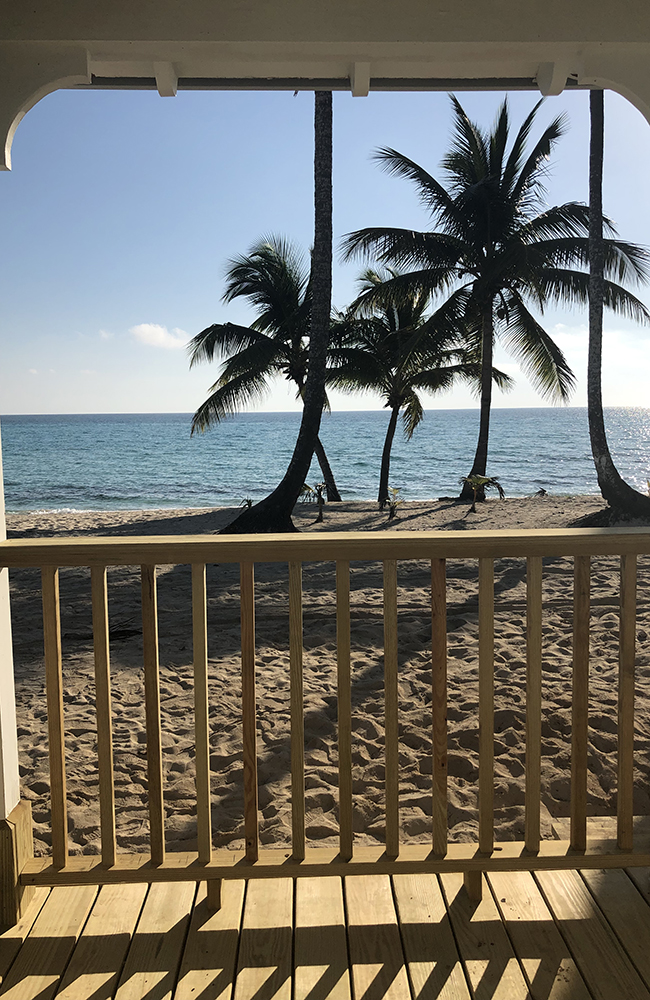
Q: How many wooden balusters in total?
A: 13